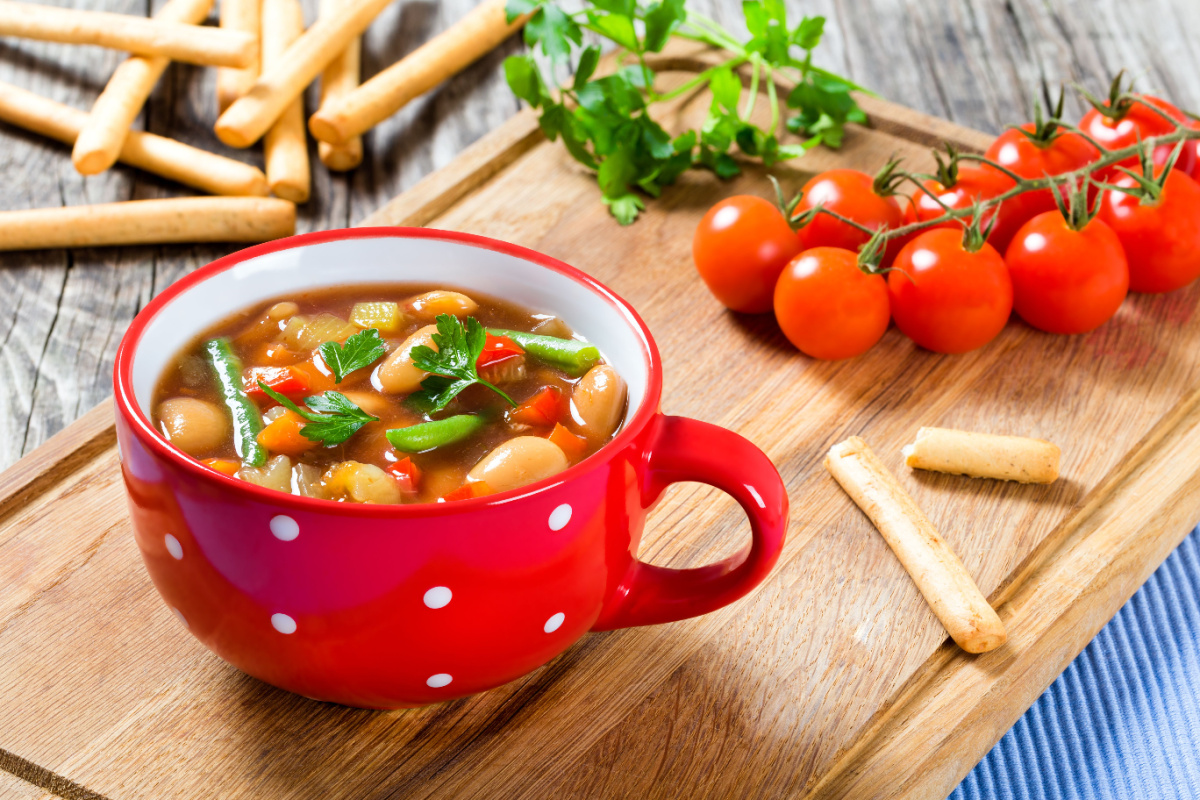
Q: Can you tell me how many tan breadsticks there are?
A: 11